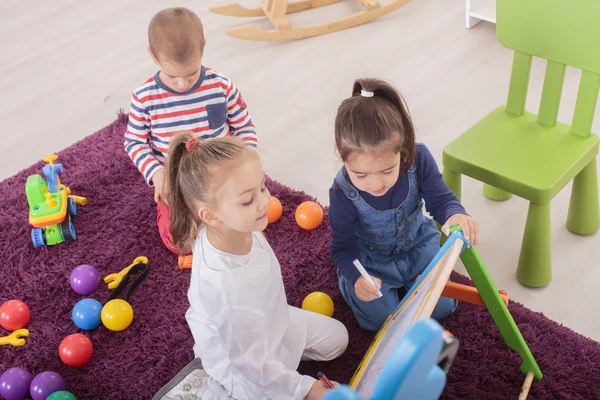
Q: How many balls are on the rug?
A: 11